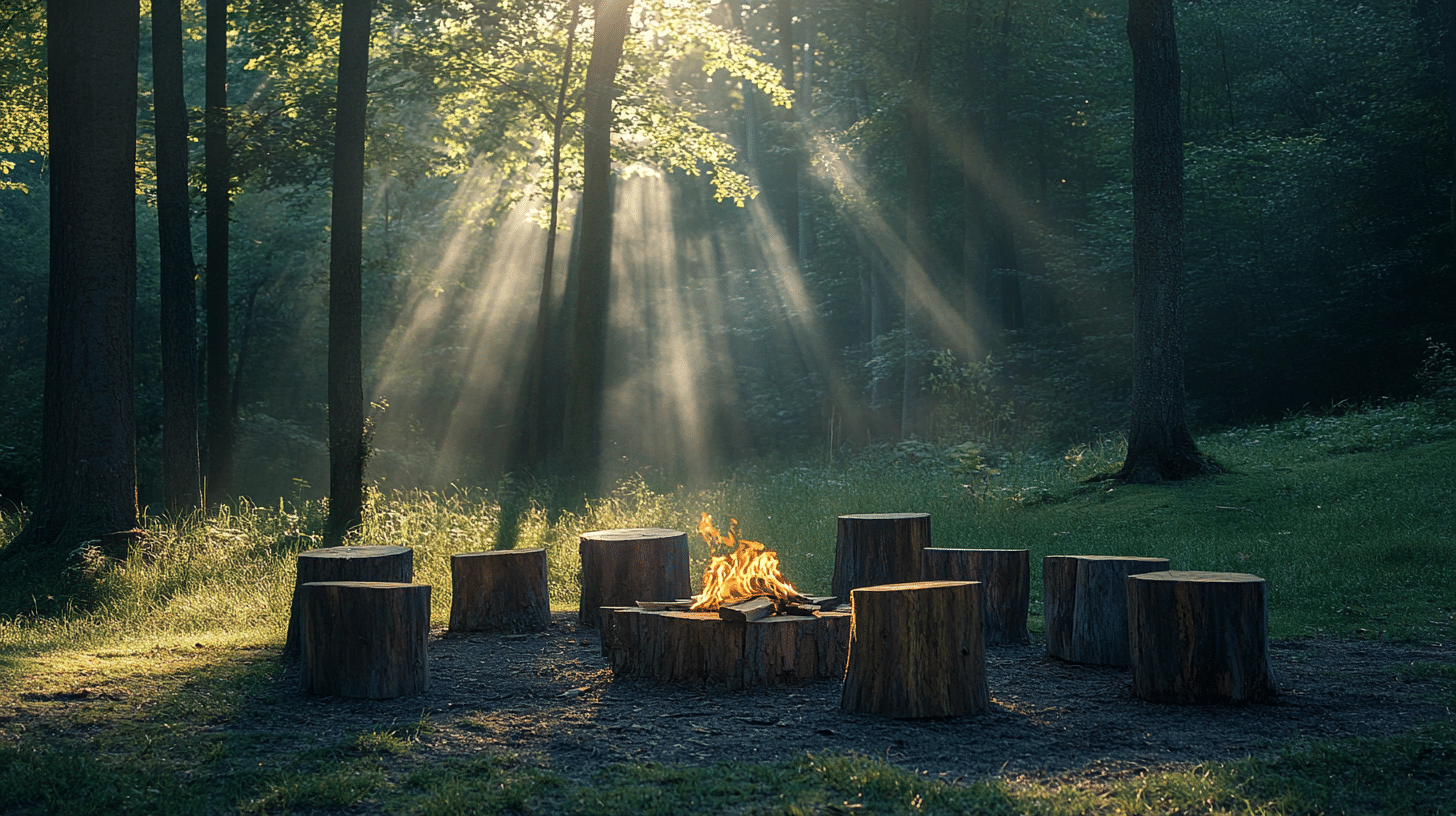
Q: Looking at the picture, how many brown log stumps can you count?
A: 9